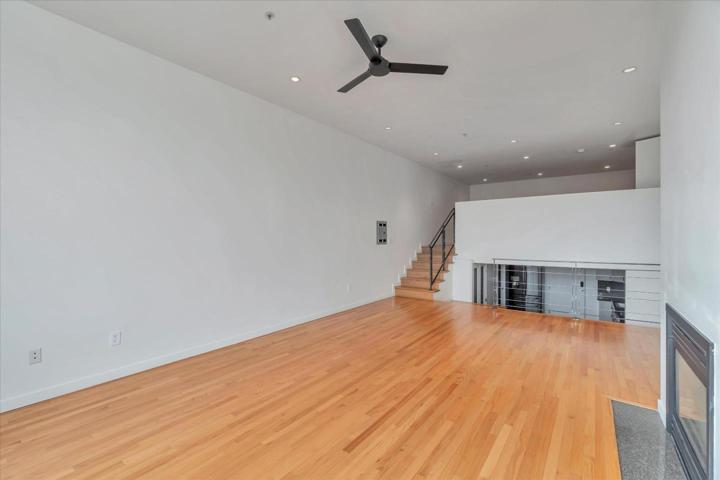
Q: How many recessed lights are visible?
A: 12